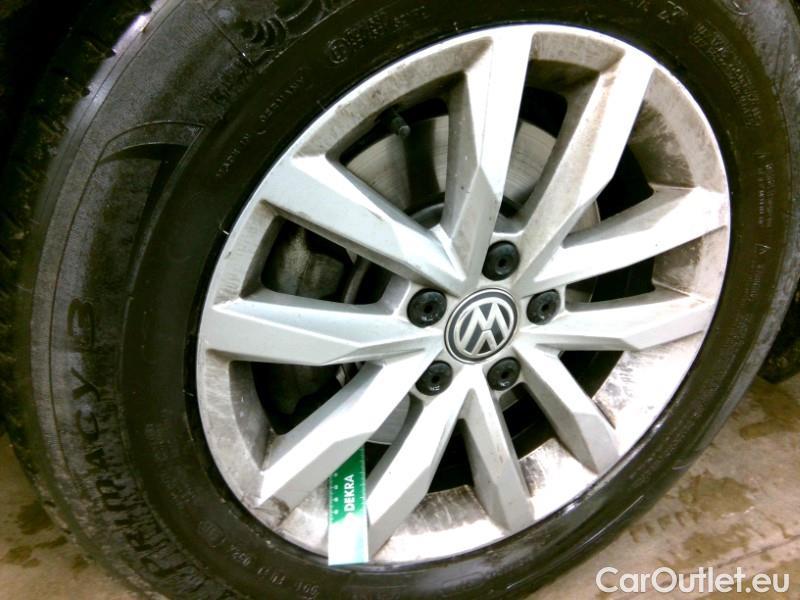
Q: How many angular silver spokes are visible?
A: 10